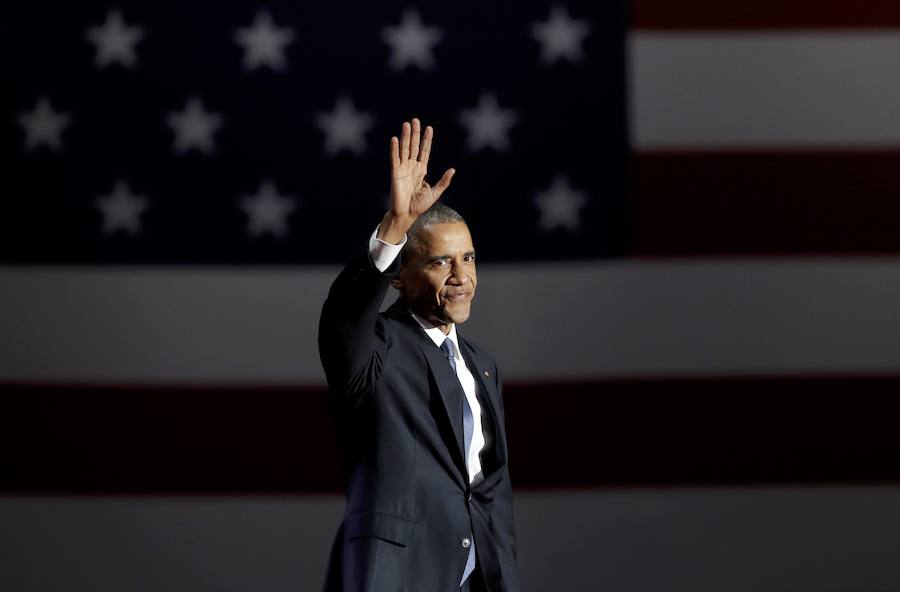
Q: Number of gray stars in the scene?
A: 11